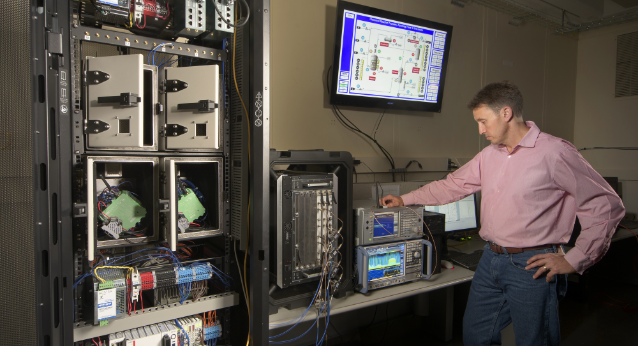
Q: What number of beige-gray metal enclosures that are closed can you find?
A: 2